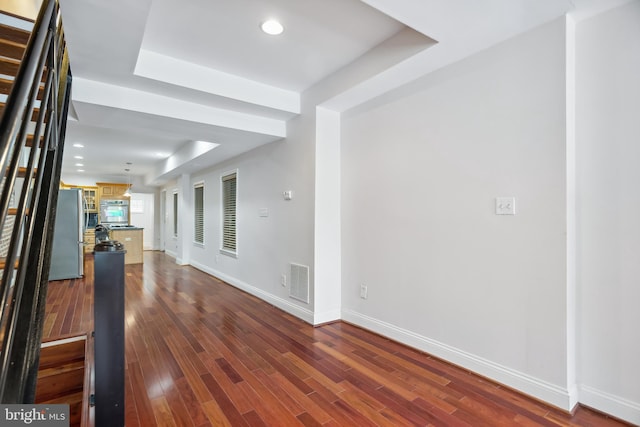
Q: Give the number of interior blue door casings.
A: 0